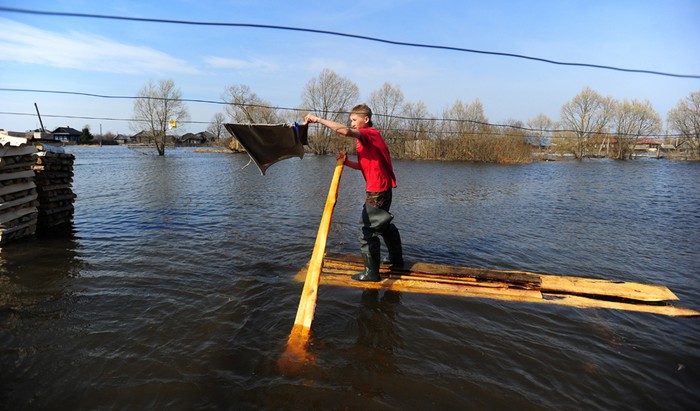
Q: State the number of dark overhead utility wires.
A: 3